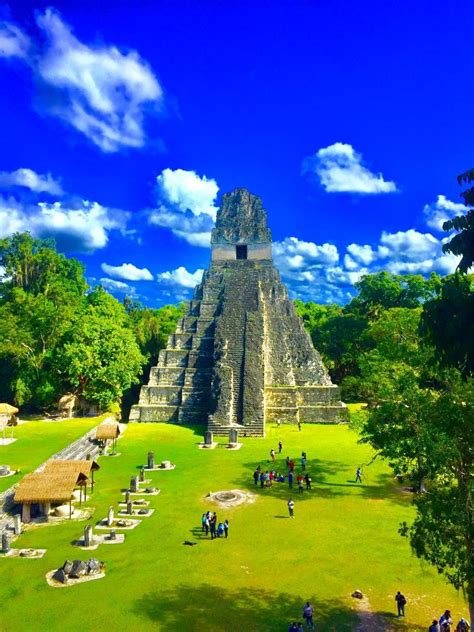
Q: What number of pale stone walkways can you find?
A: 1